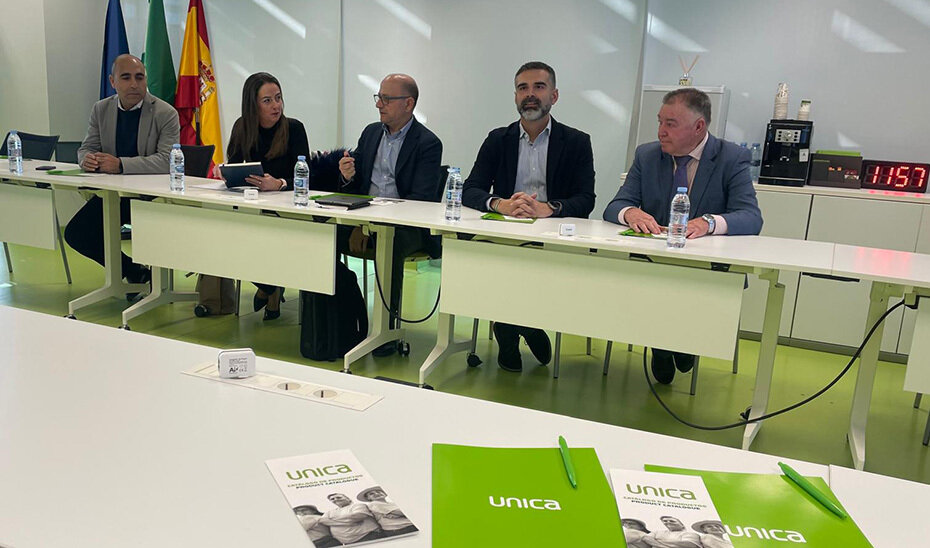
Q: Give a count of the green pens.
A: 2